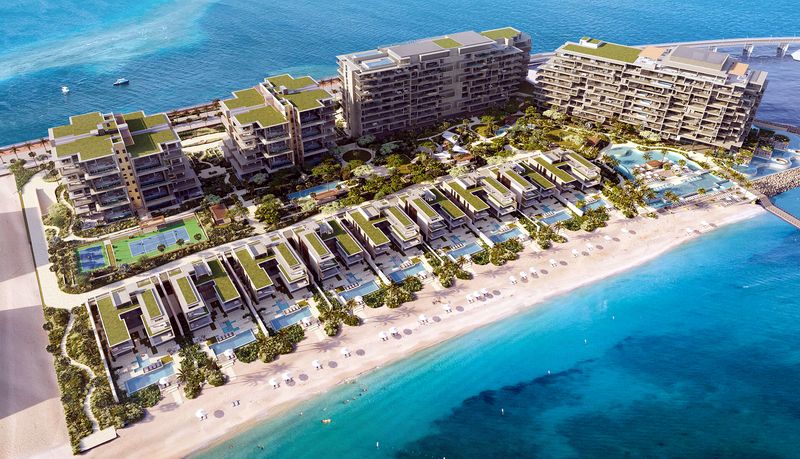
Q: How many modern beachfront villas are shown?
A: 9